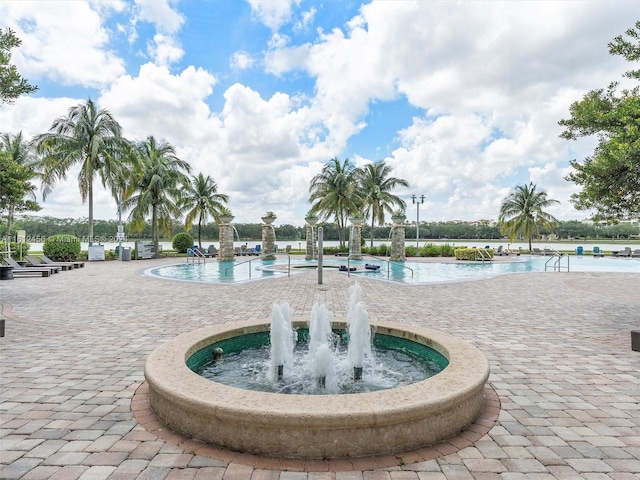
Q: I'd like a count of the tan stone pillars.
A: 5